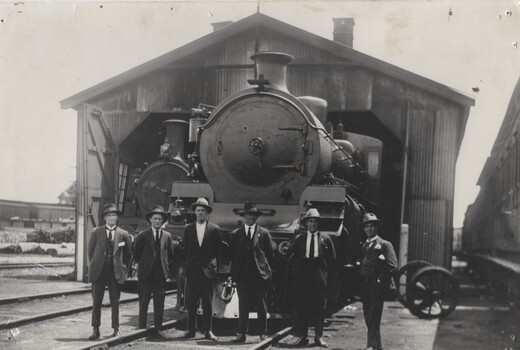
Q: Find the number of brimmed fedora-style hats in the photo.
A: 6